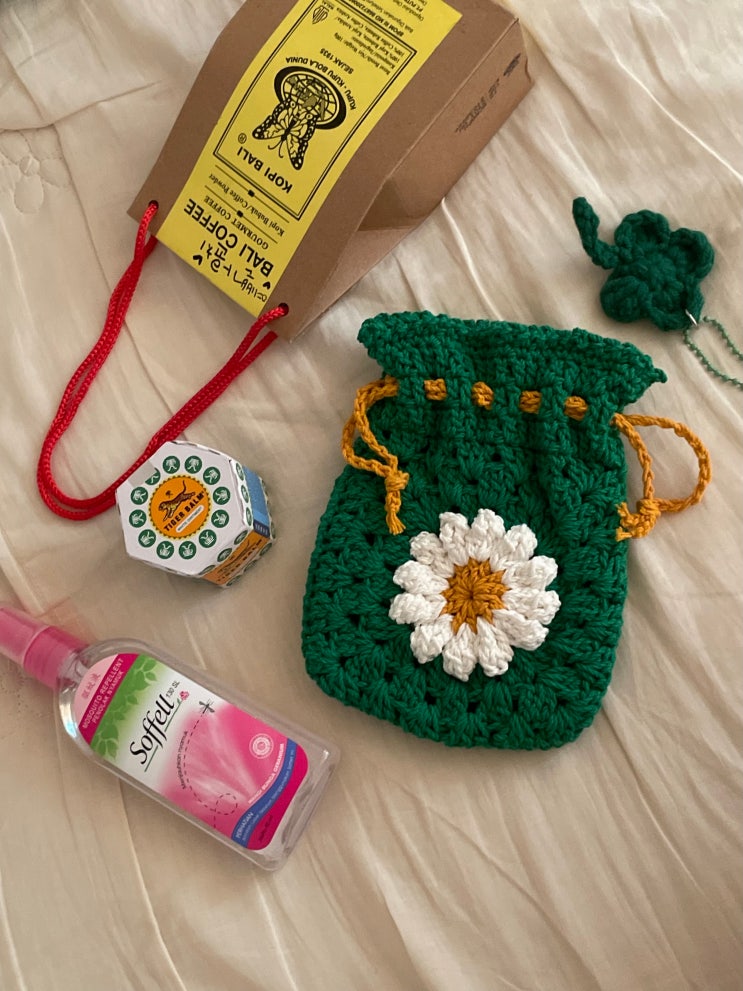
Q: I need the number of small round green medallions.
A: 12